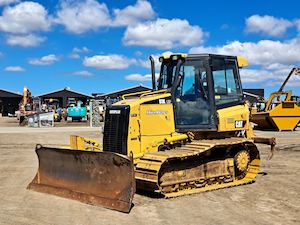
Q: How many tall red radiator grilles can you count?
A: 0